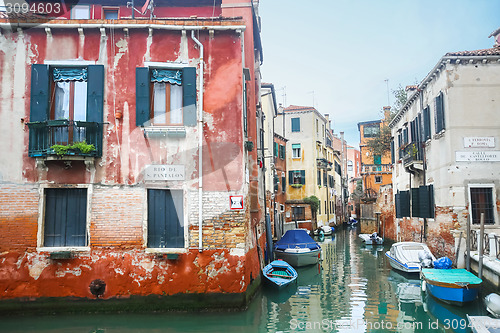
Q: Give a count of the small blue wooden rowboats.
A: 1